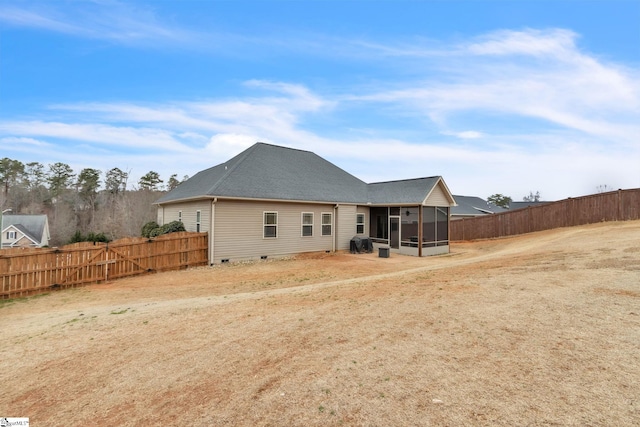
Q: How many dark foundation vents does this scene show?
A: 3